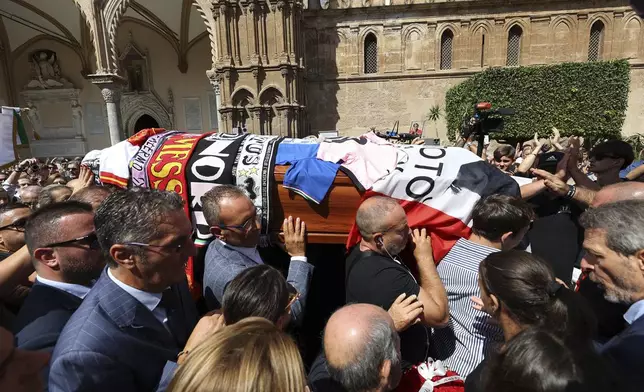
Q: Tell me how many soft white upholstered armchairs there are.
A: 0